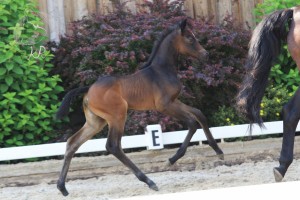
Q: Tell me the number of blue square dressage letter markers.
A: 0